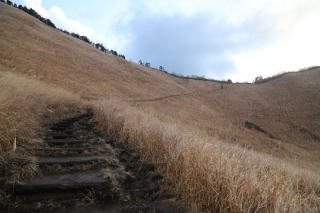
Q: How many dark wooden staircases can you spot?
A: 1